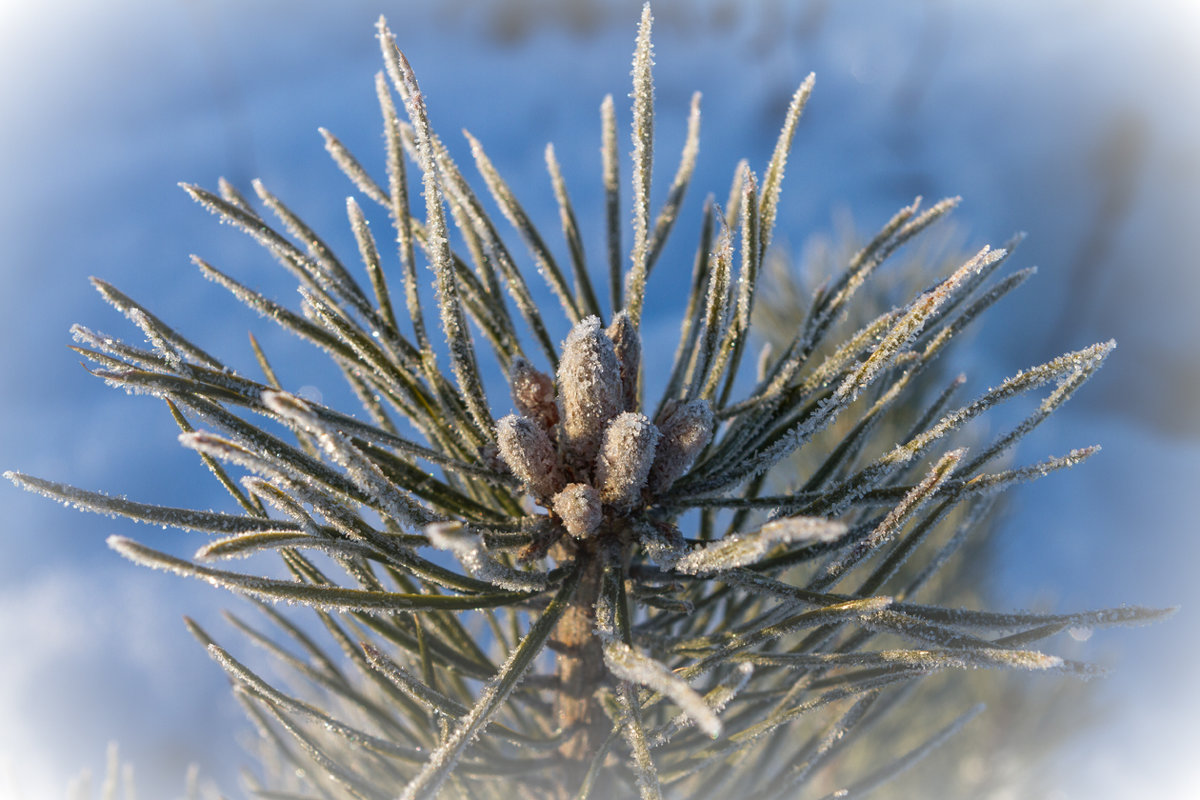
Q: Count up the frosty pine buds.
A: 7